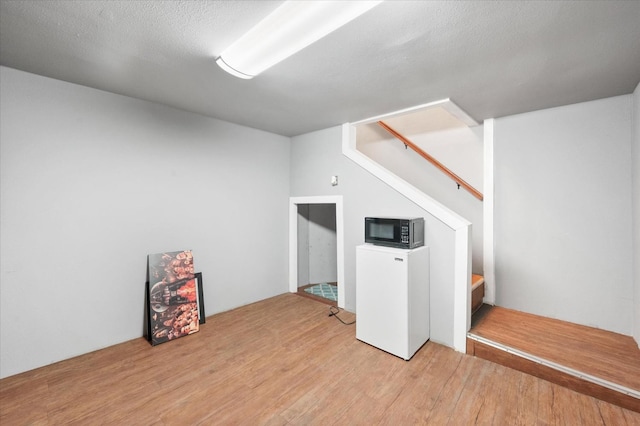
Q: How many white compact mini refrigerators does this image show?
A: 1